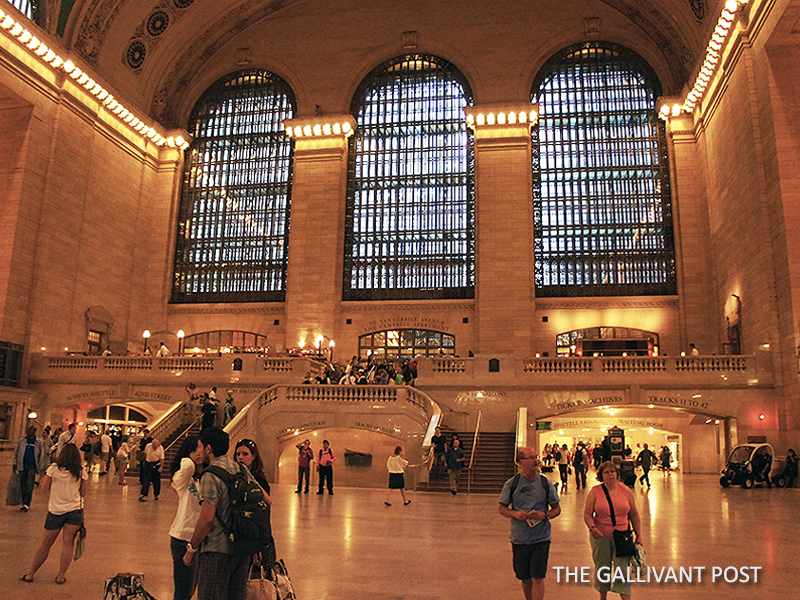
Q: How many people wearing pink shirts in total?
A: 2